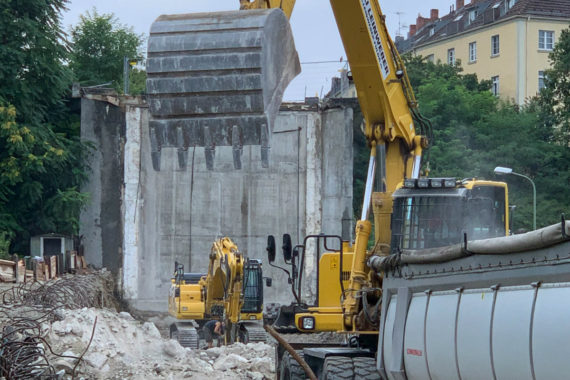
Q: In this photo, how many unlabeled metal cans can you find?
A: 0